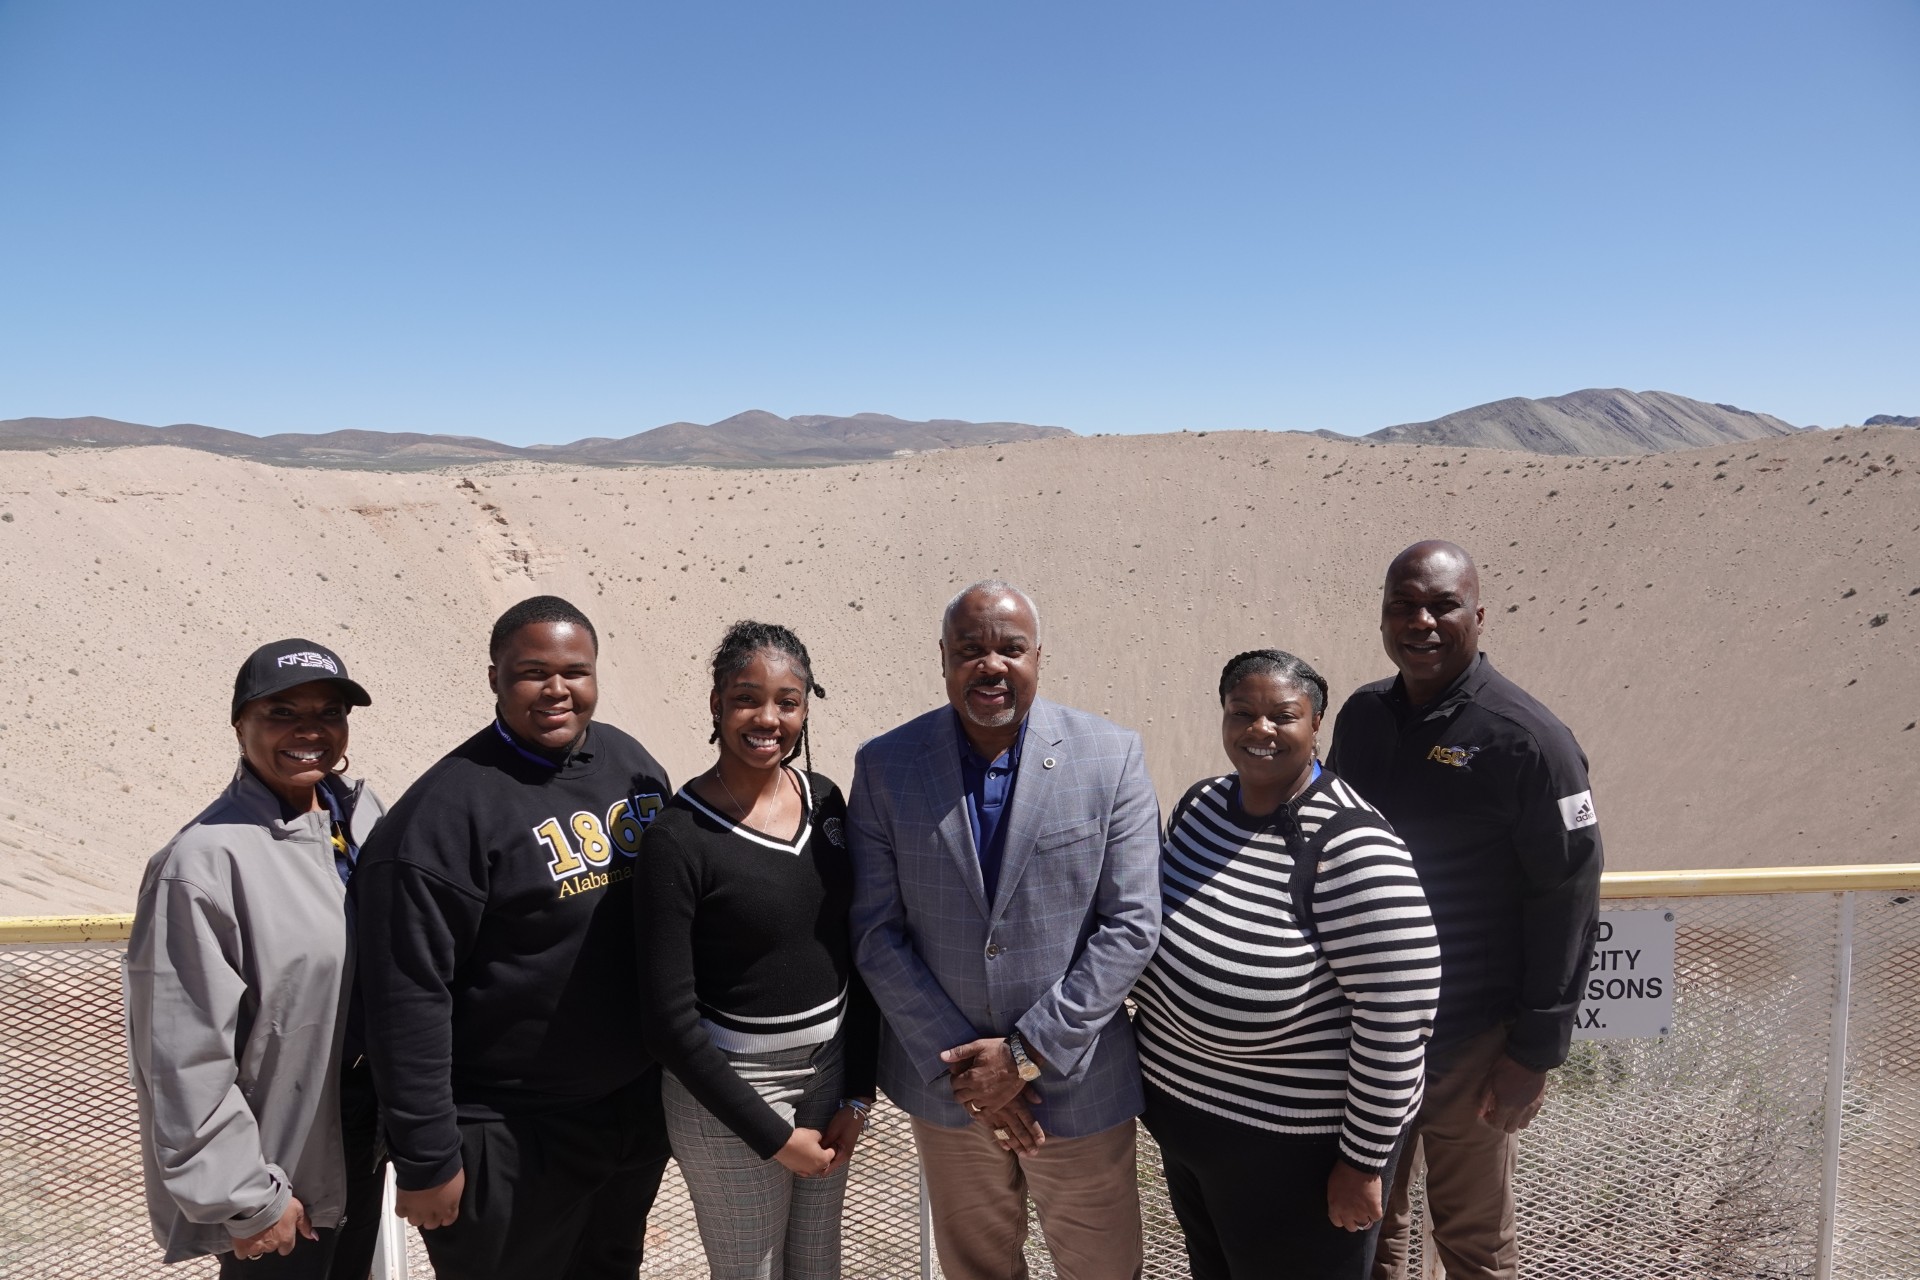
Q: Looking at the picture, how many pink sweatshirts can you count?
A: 0